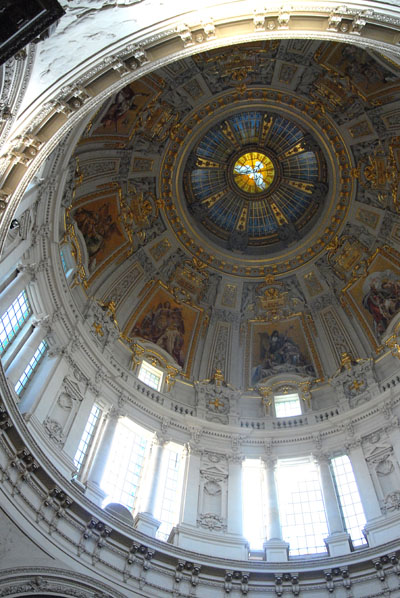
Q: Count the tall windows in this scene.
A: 8